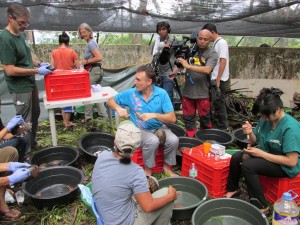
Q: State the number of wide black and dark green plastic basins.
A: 9